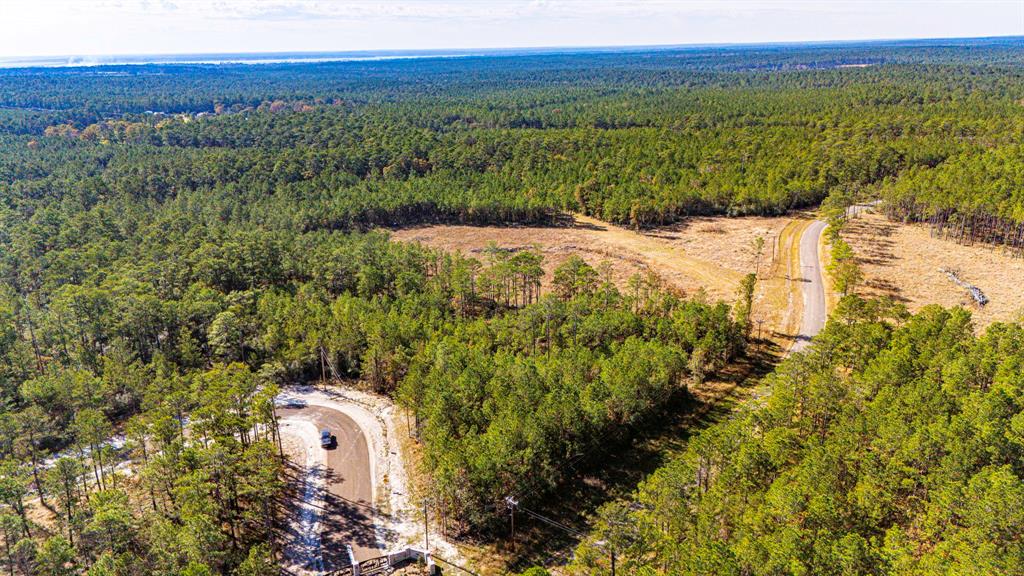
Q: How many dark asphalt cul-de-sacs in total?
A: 1